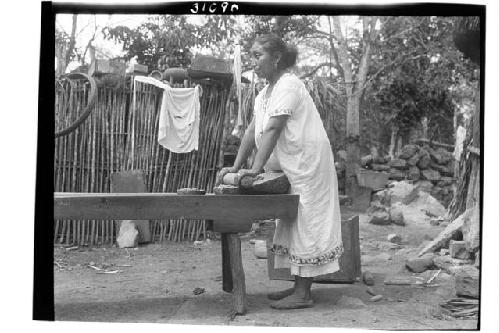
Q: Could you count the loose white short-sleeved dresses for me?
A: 1